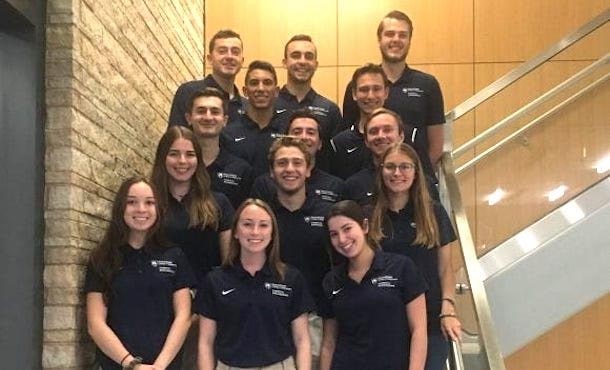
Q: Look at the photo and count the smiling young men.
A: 9